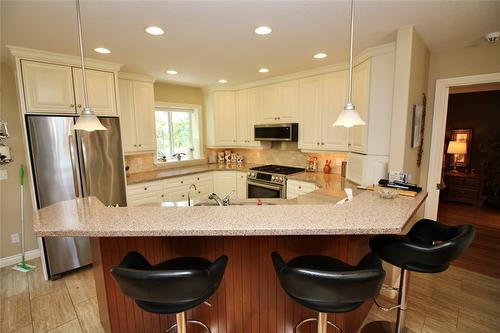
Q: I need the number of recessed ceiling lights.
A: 7